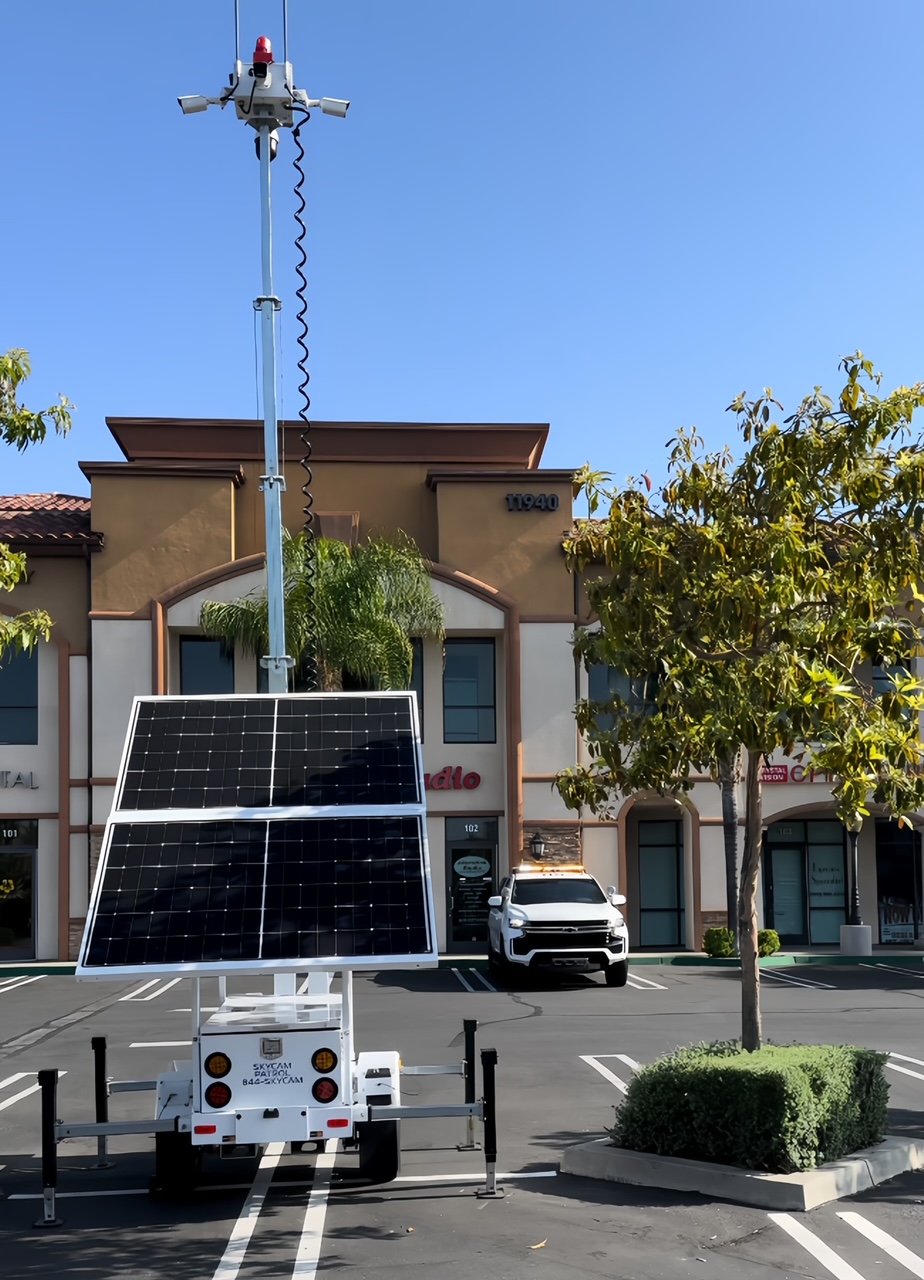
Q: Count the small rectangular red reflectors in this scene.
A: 2